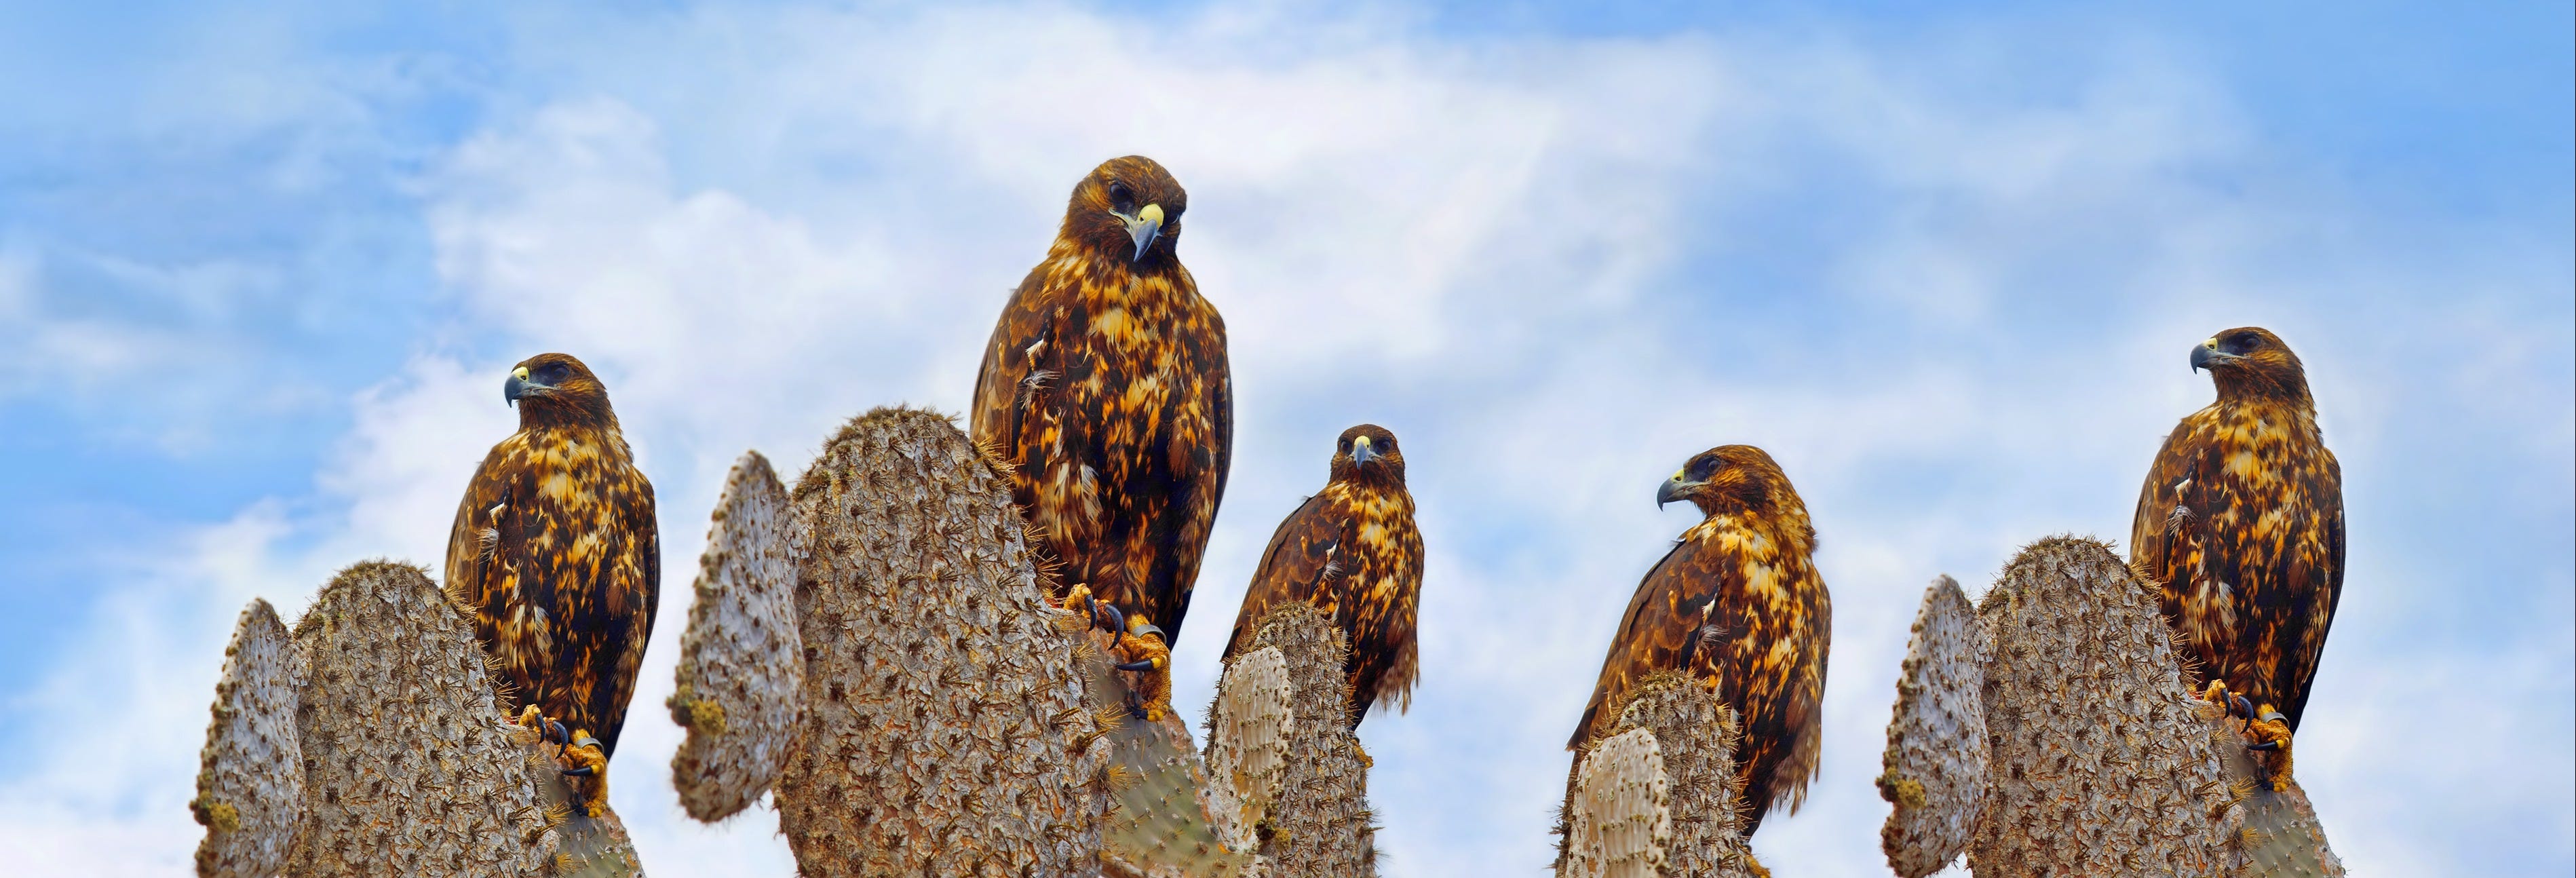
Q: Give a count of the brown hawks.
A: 5